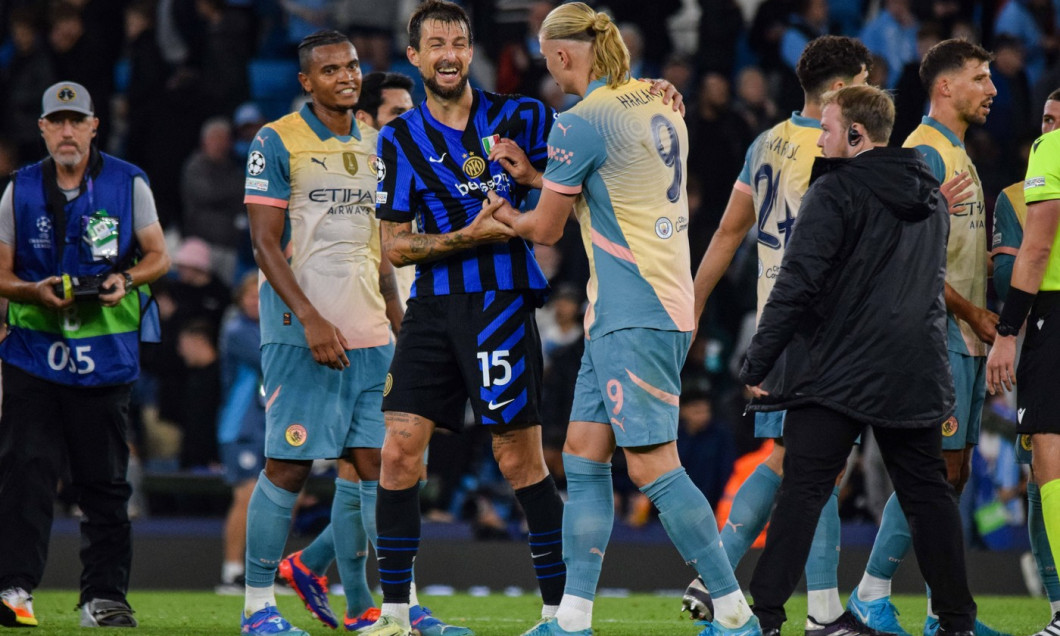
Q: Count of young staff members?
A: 1